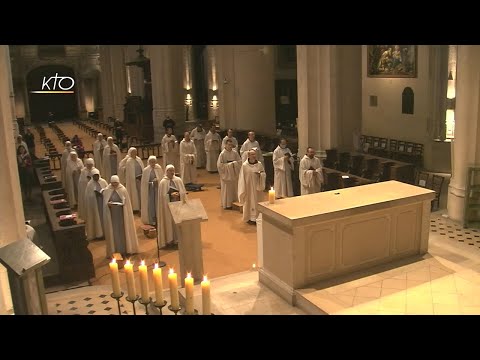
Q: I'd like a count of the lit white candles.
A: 8